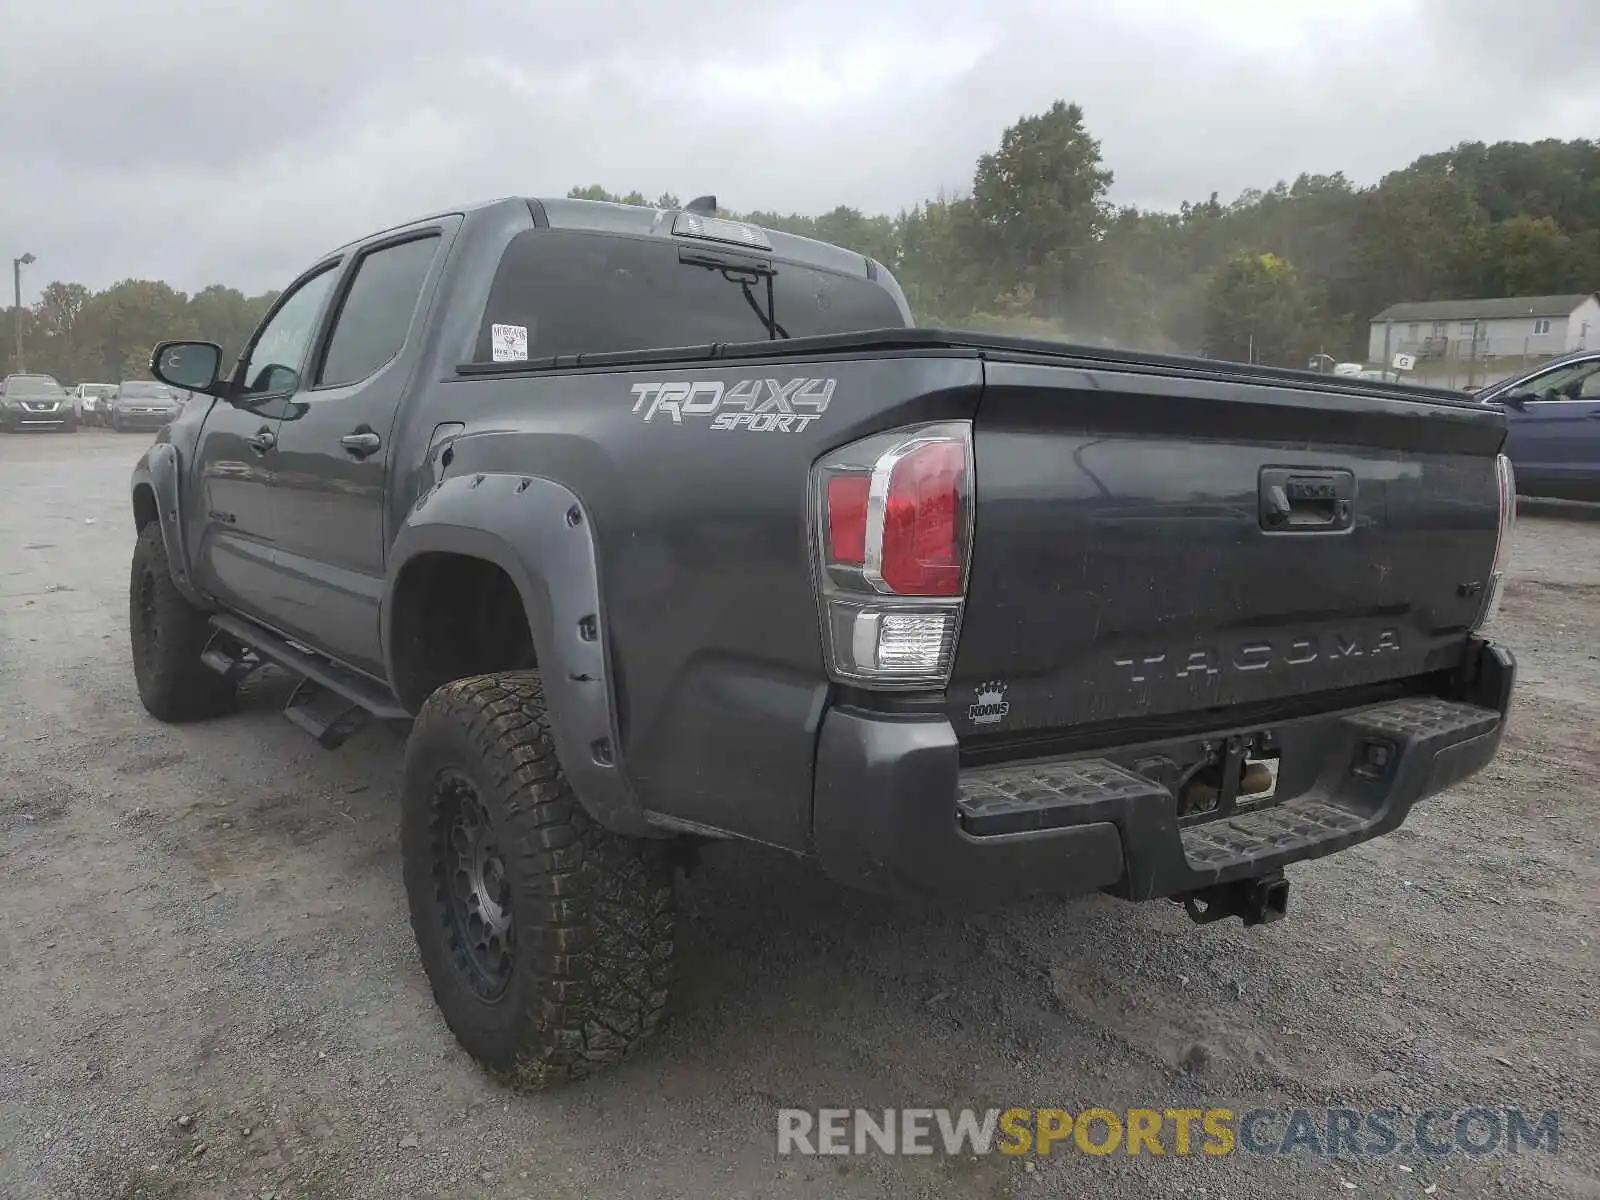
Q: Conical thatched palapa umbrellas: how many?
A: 0